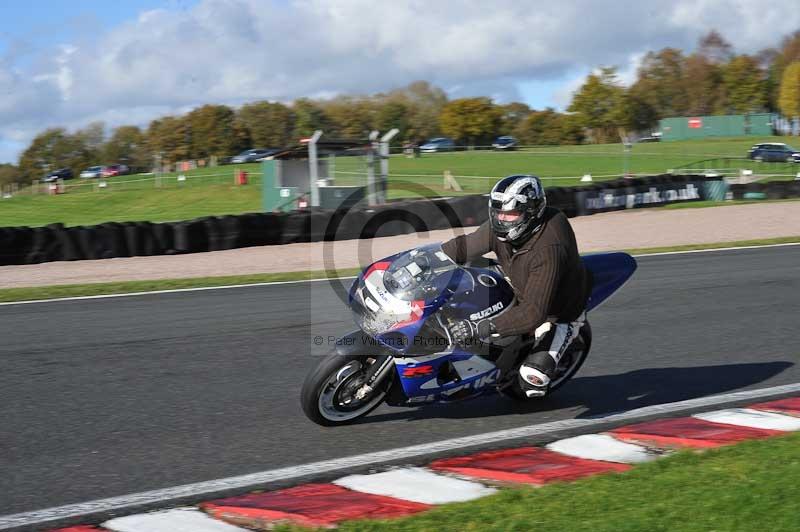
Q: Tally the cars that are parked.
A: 7